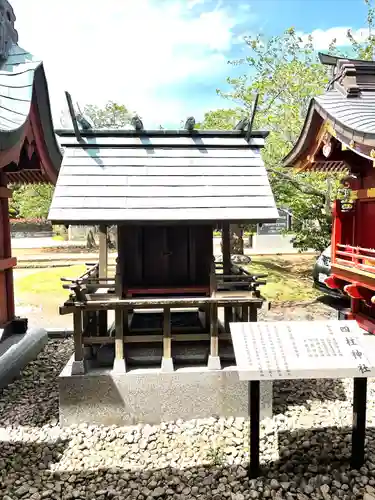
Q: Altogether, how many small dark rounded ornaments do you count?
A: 4